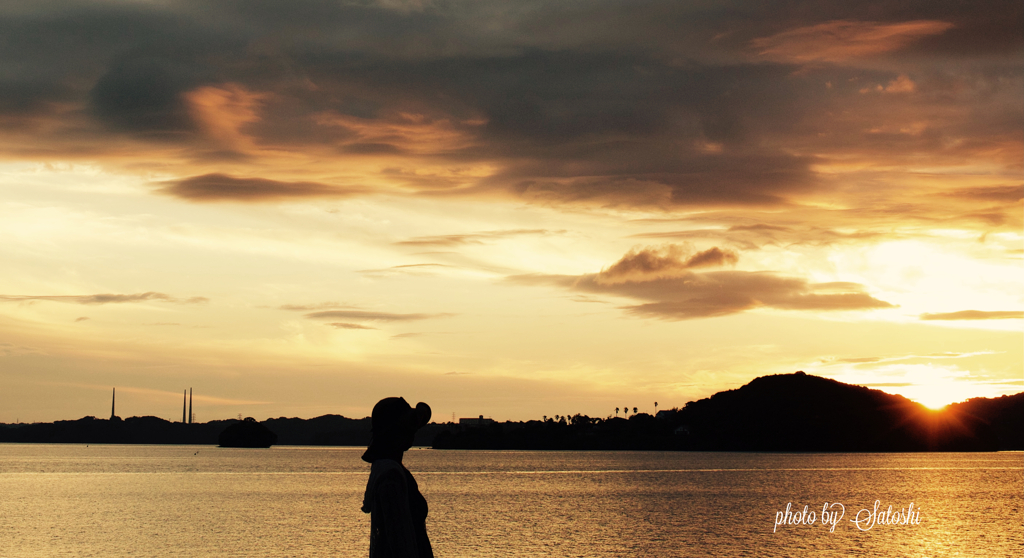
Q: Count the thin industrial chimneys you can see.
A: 3